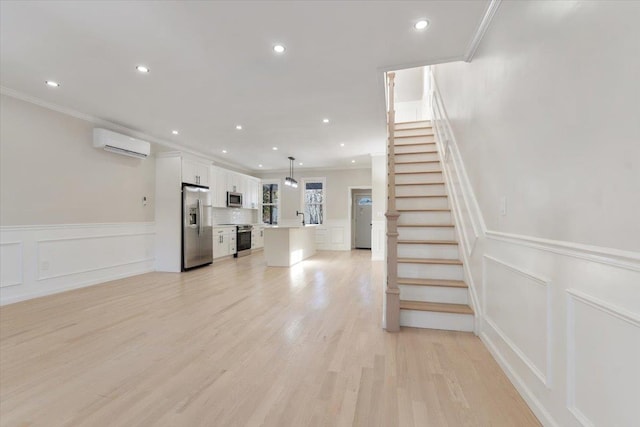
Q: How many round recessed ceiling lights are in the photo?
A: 13